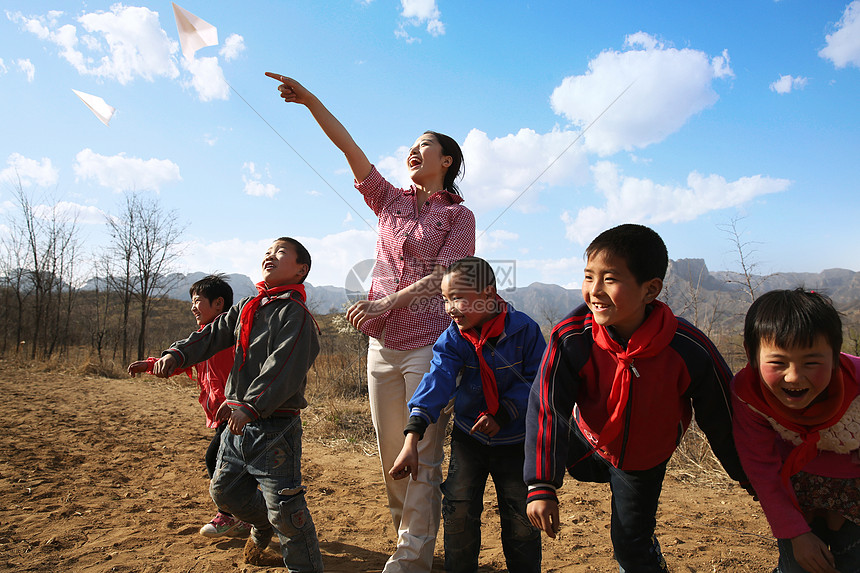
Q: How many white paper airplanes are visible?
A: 2